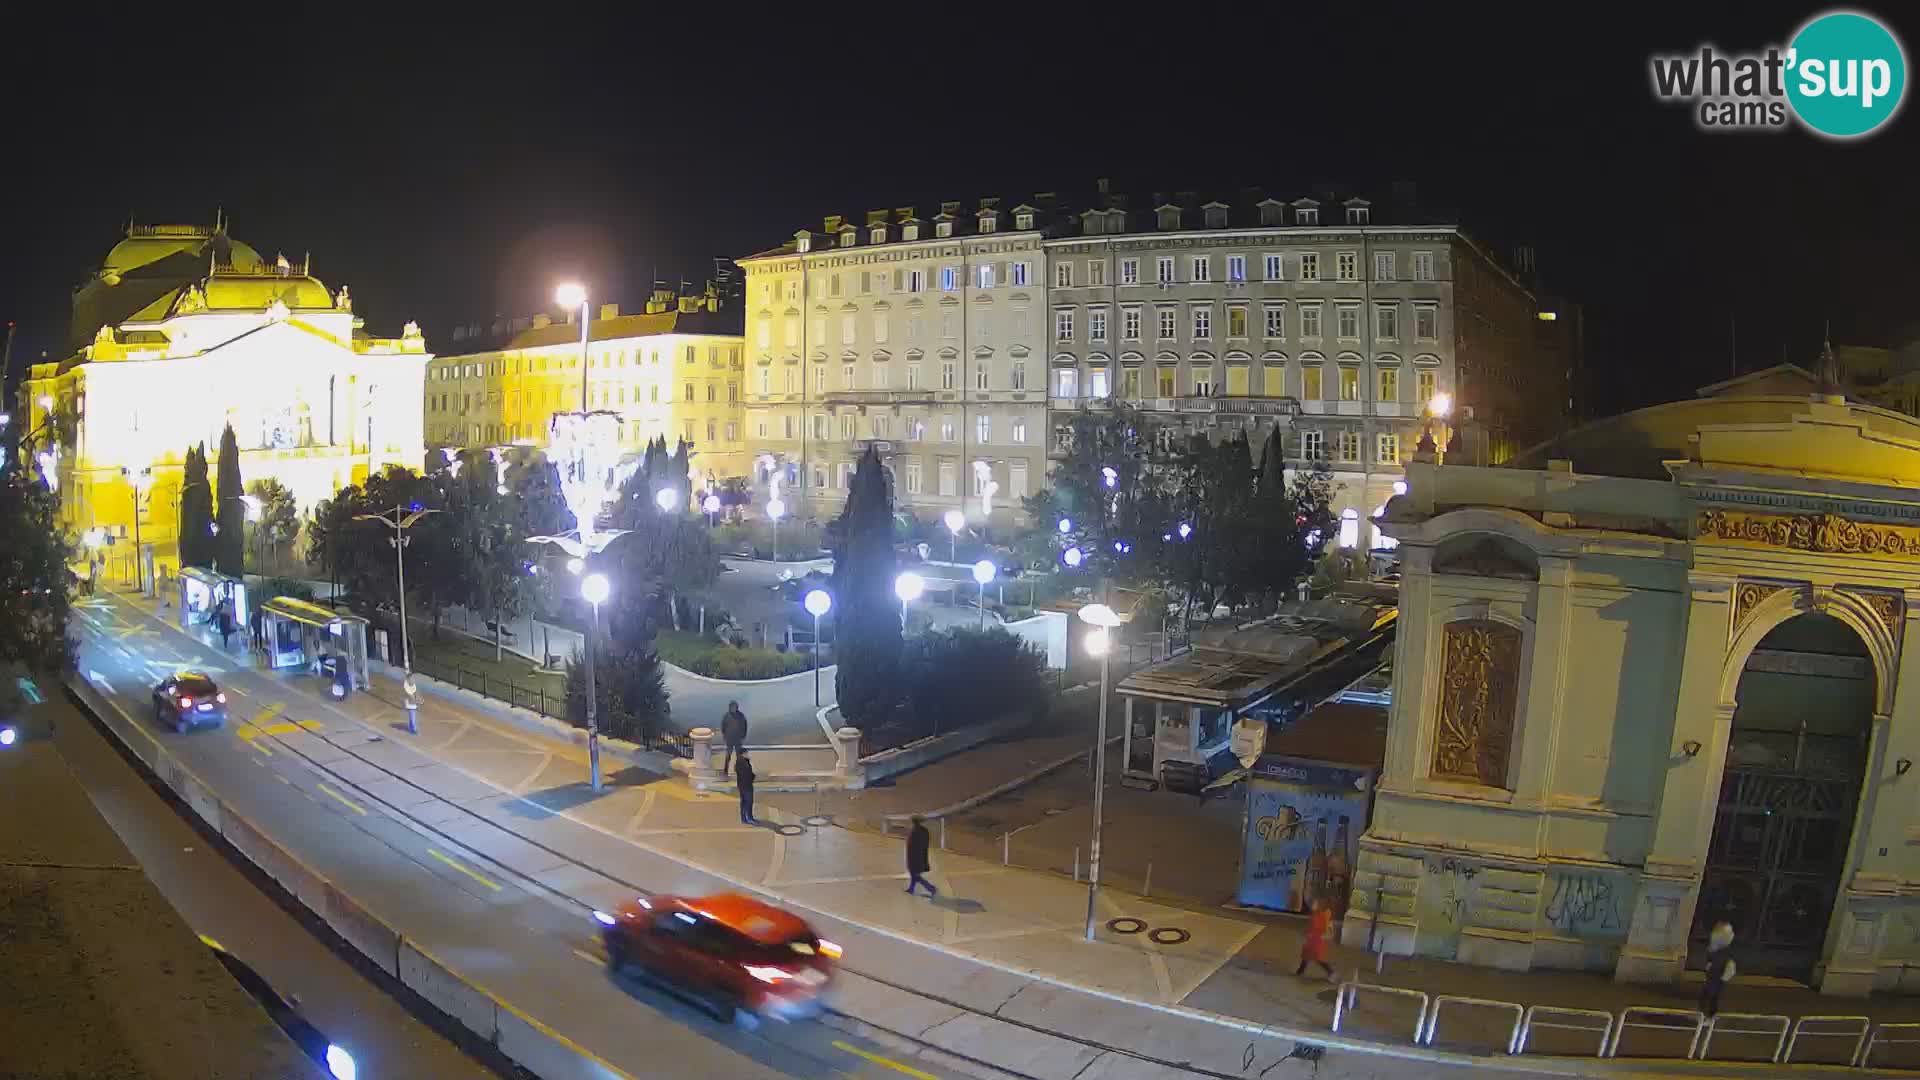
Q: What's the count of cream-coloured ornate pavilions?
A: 1